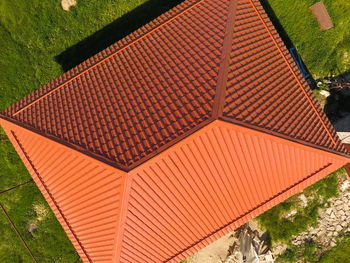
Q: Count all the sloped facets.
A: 4